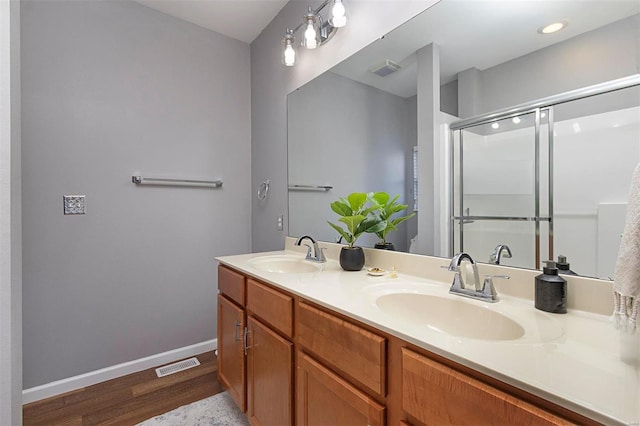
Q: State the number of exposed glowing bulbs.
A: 3